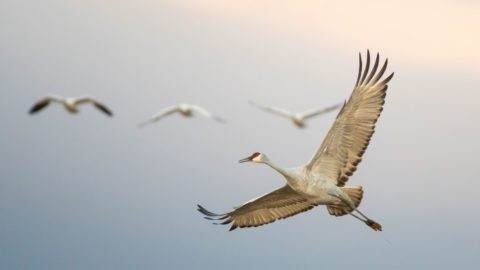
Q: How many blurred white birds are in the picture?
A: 3